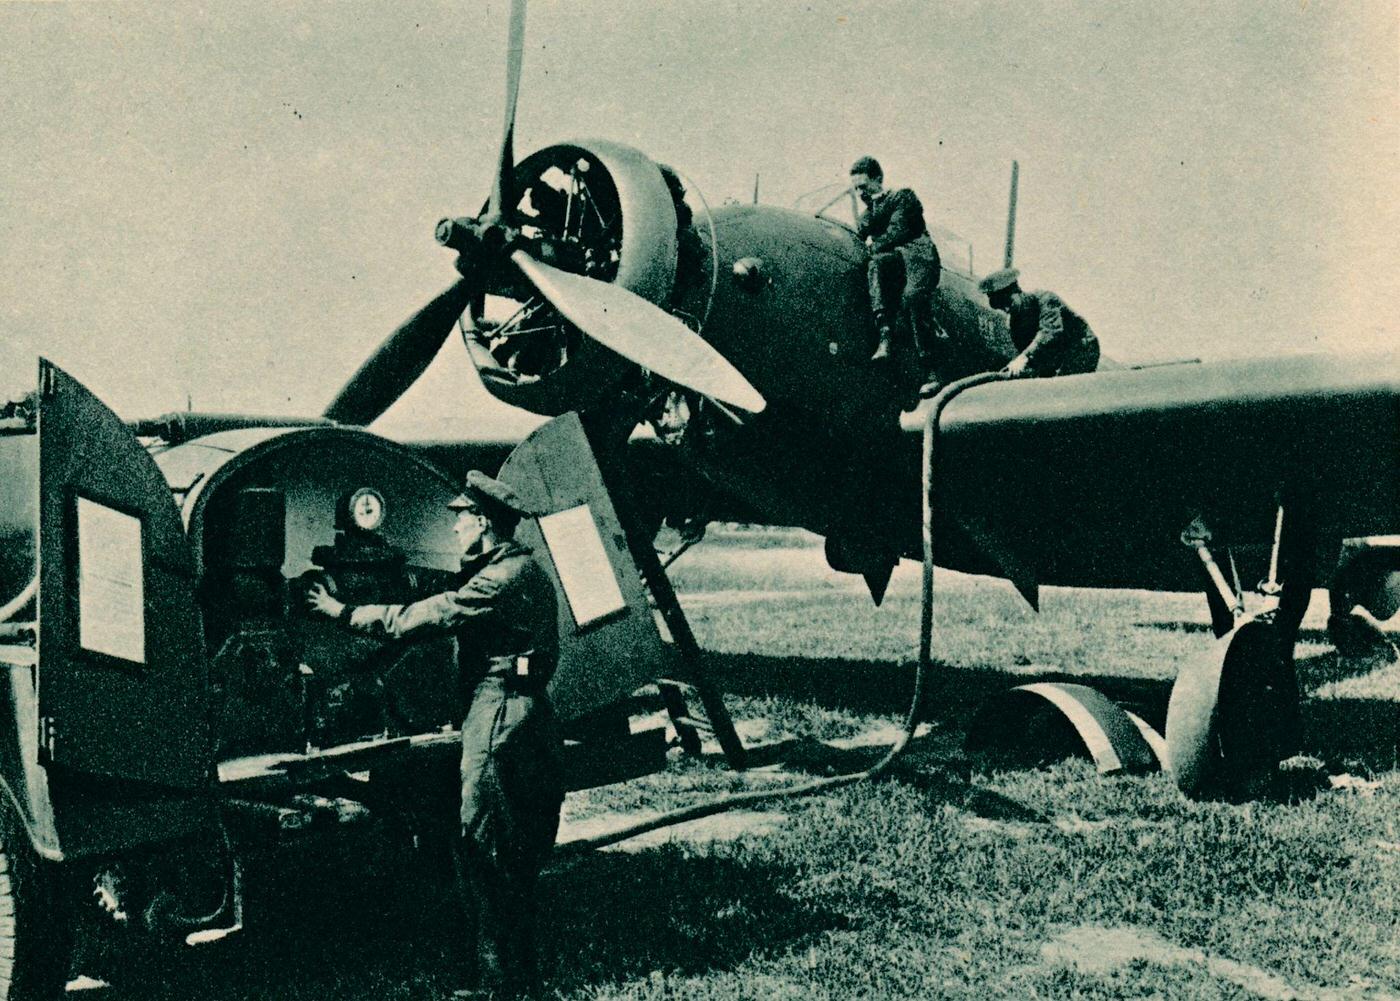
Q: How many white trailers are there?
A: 0